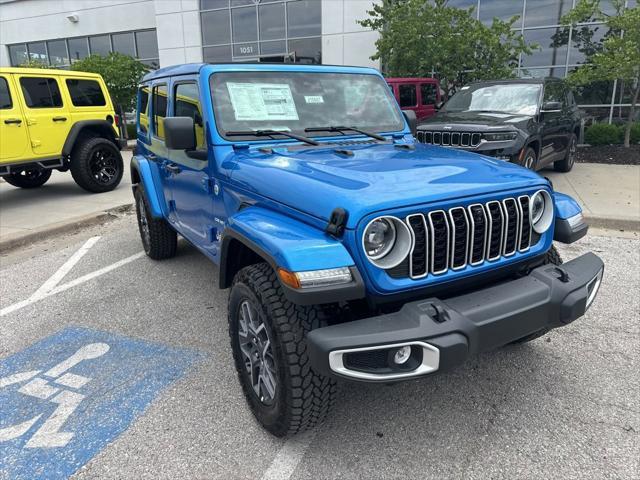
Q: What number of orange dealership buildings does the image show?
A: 0